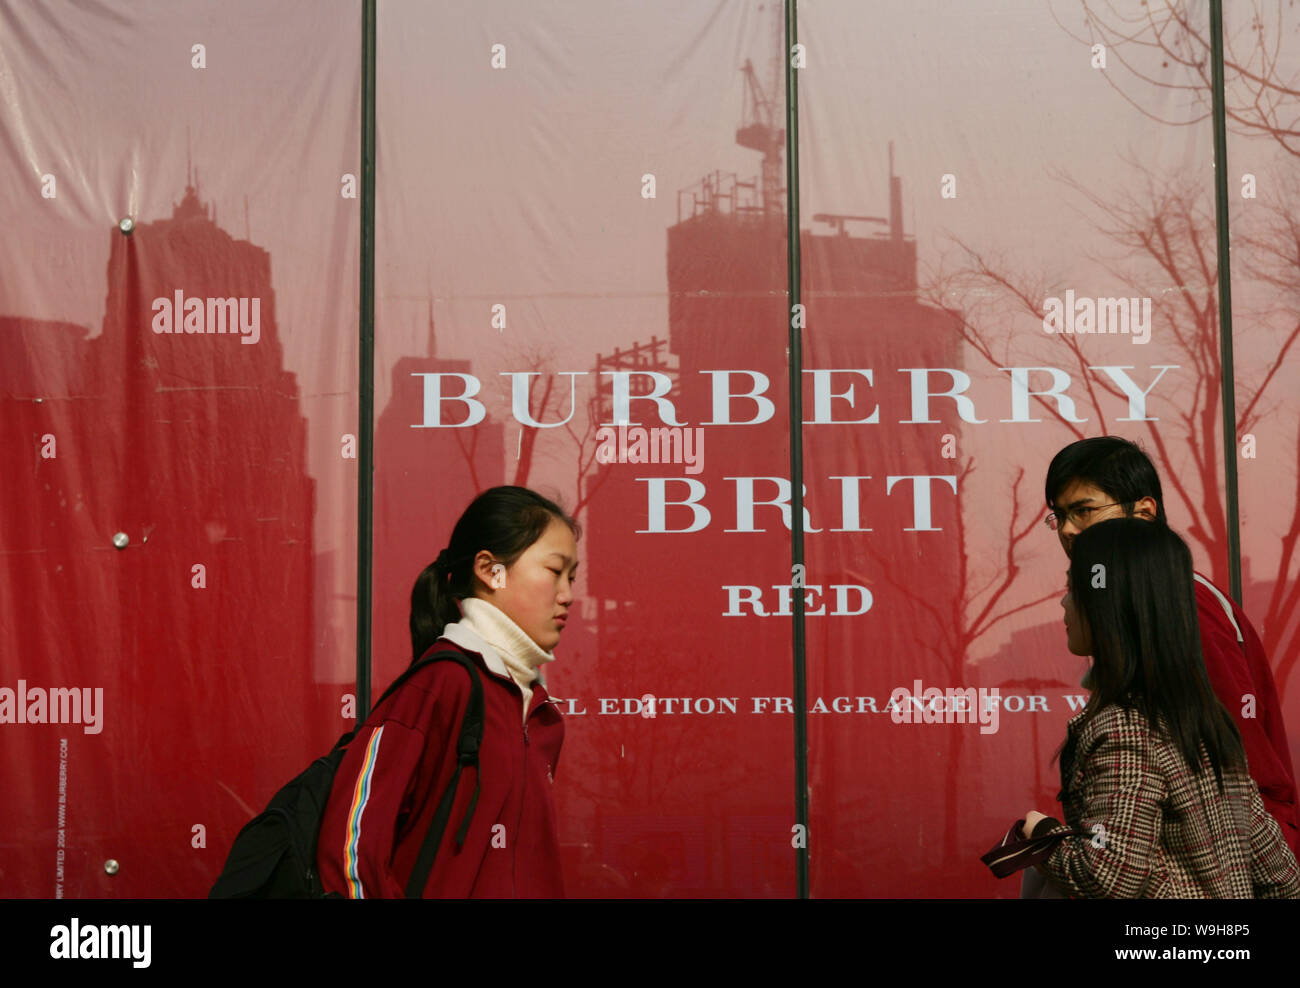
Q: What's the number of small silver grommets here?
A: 3